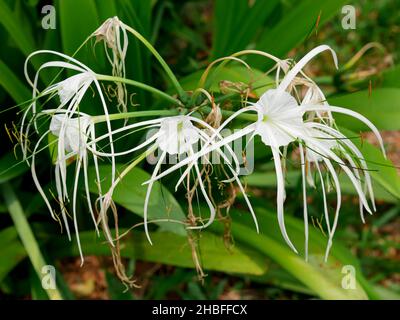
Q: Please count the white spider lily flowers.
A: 5